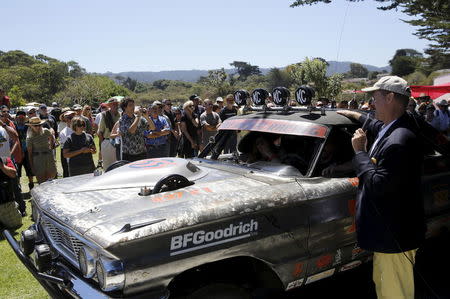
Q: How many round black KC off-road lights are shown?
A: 4